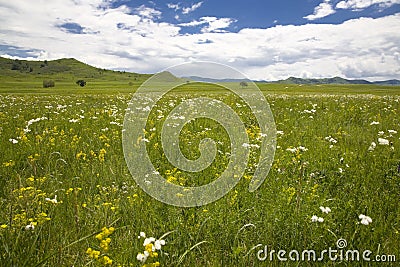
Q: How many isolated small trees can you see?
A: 3